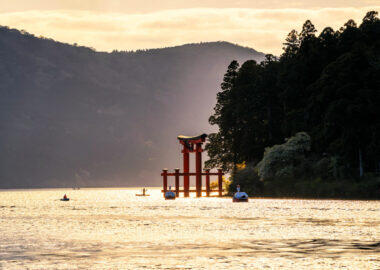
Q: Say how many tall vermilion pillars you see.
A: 2